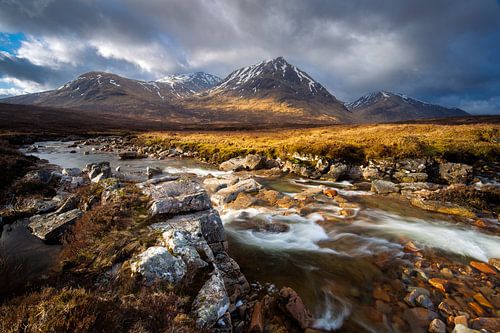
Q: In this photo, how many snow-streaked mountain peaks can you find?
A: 4